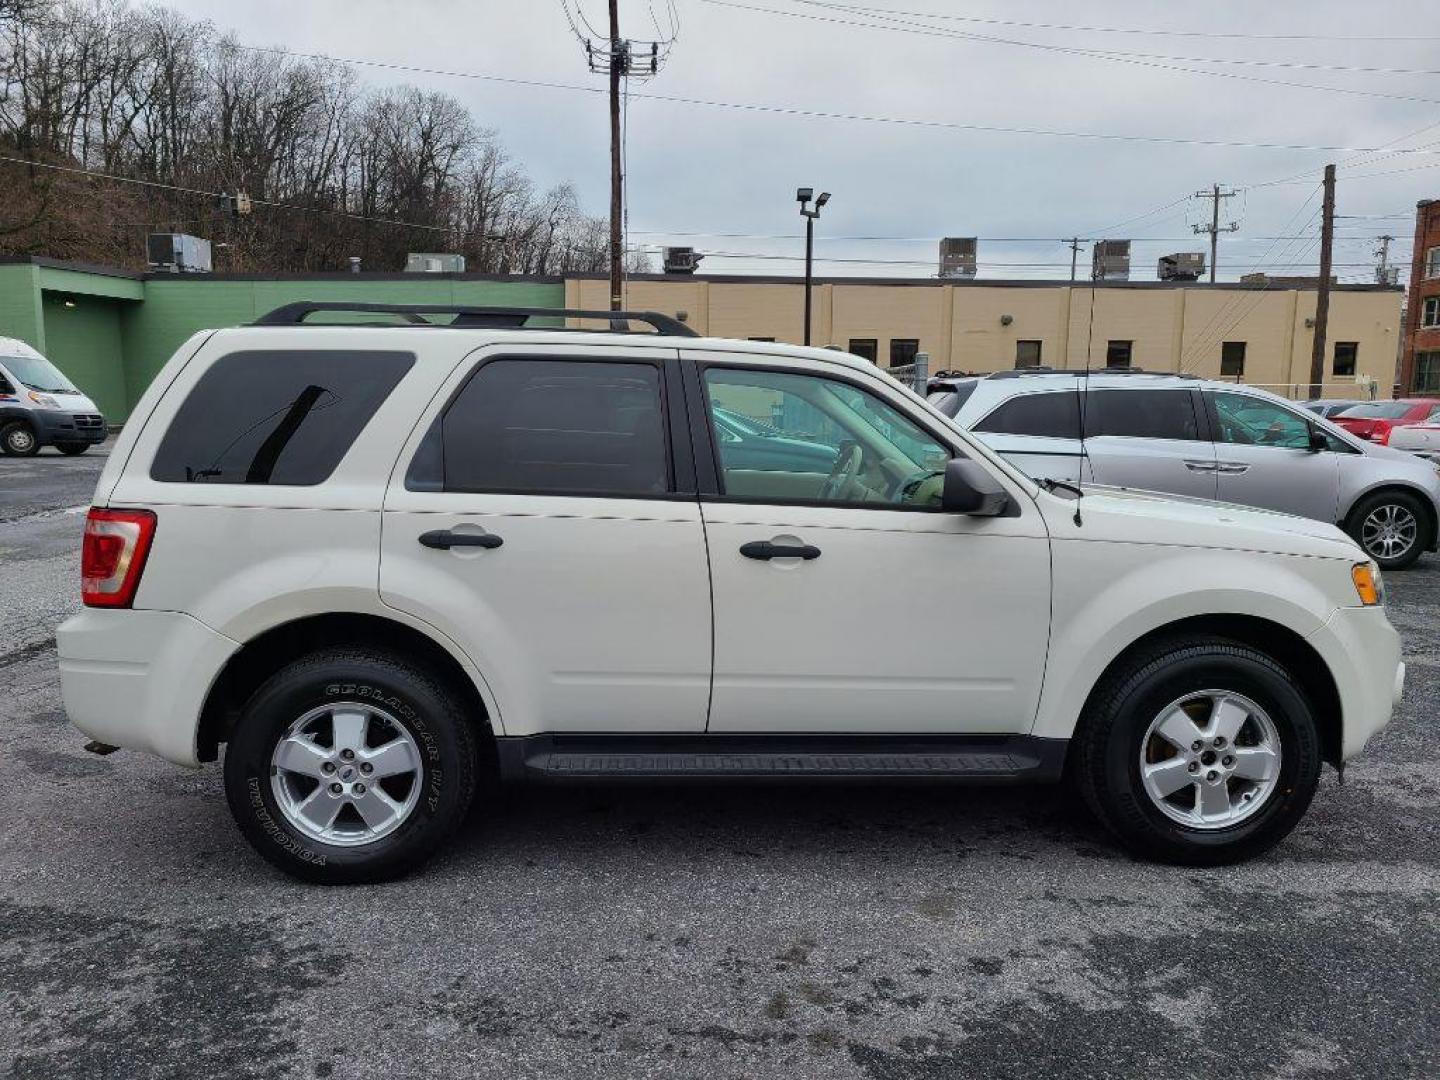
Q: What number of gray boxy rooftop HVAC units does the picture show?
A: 6